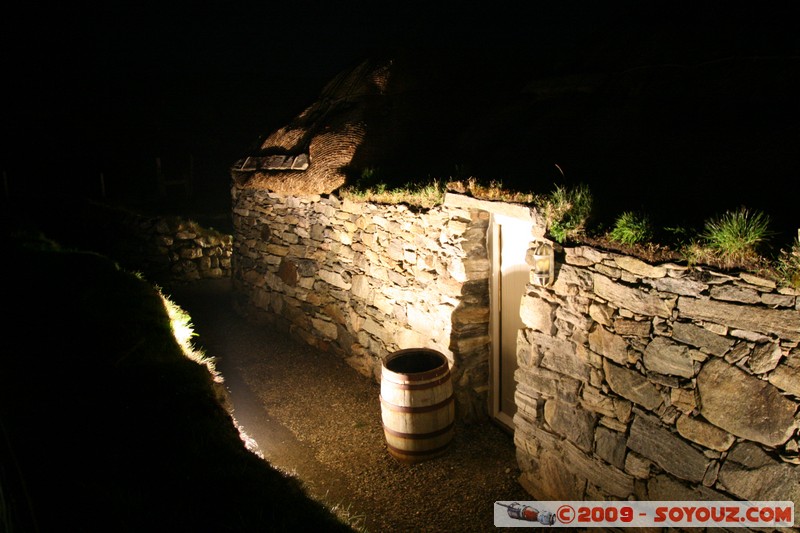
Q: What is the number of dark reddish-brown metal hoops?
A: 5